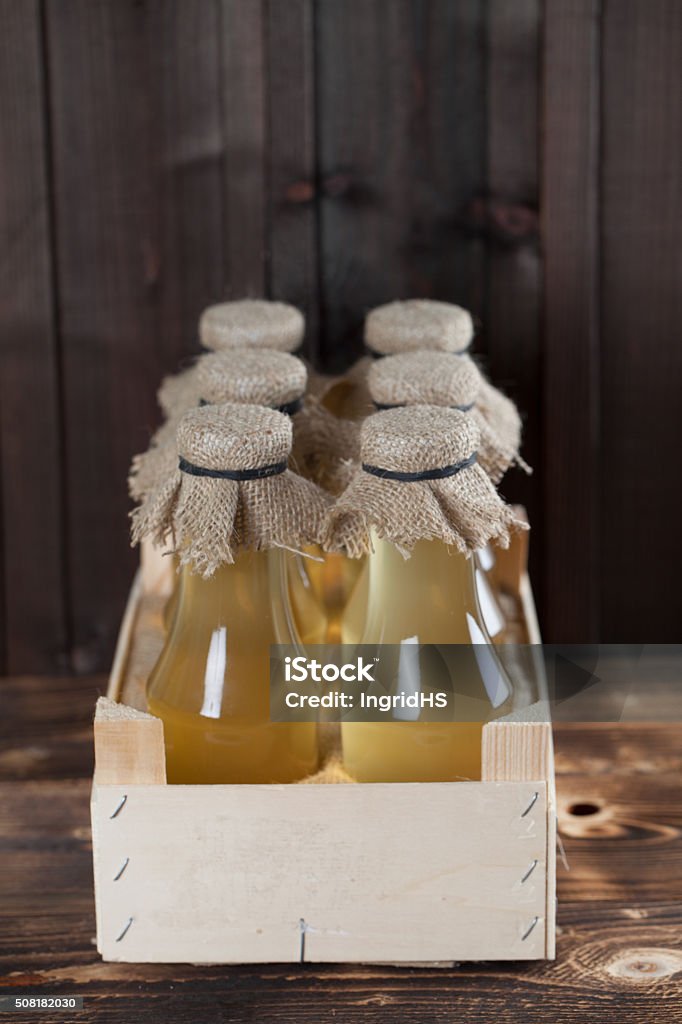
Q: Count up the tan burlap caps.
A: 6